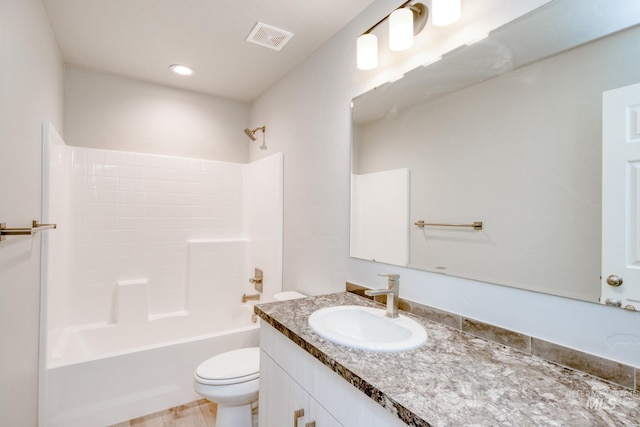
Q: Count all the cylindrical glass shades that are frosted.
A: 3